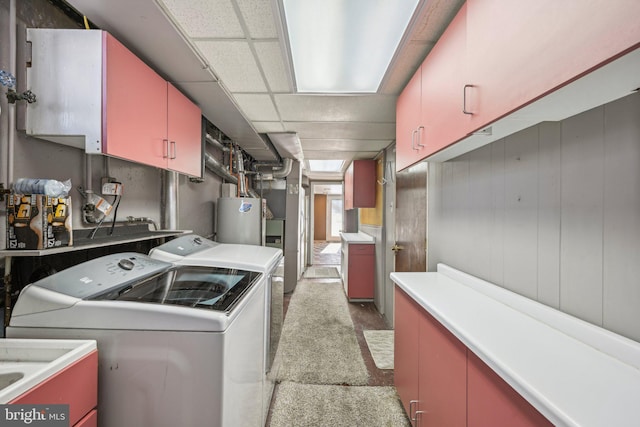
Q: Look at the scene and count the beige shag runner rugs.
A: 2